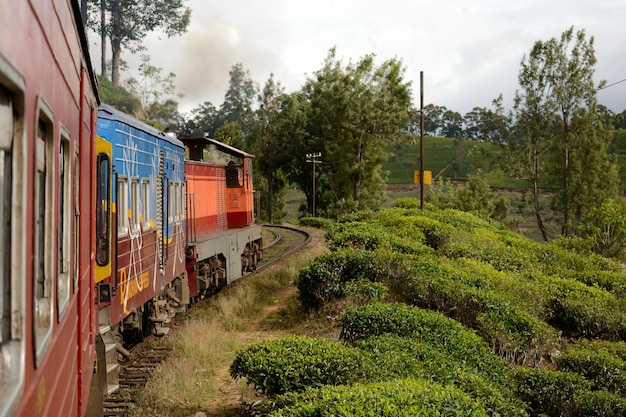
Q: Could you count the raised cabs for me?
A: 1